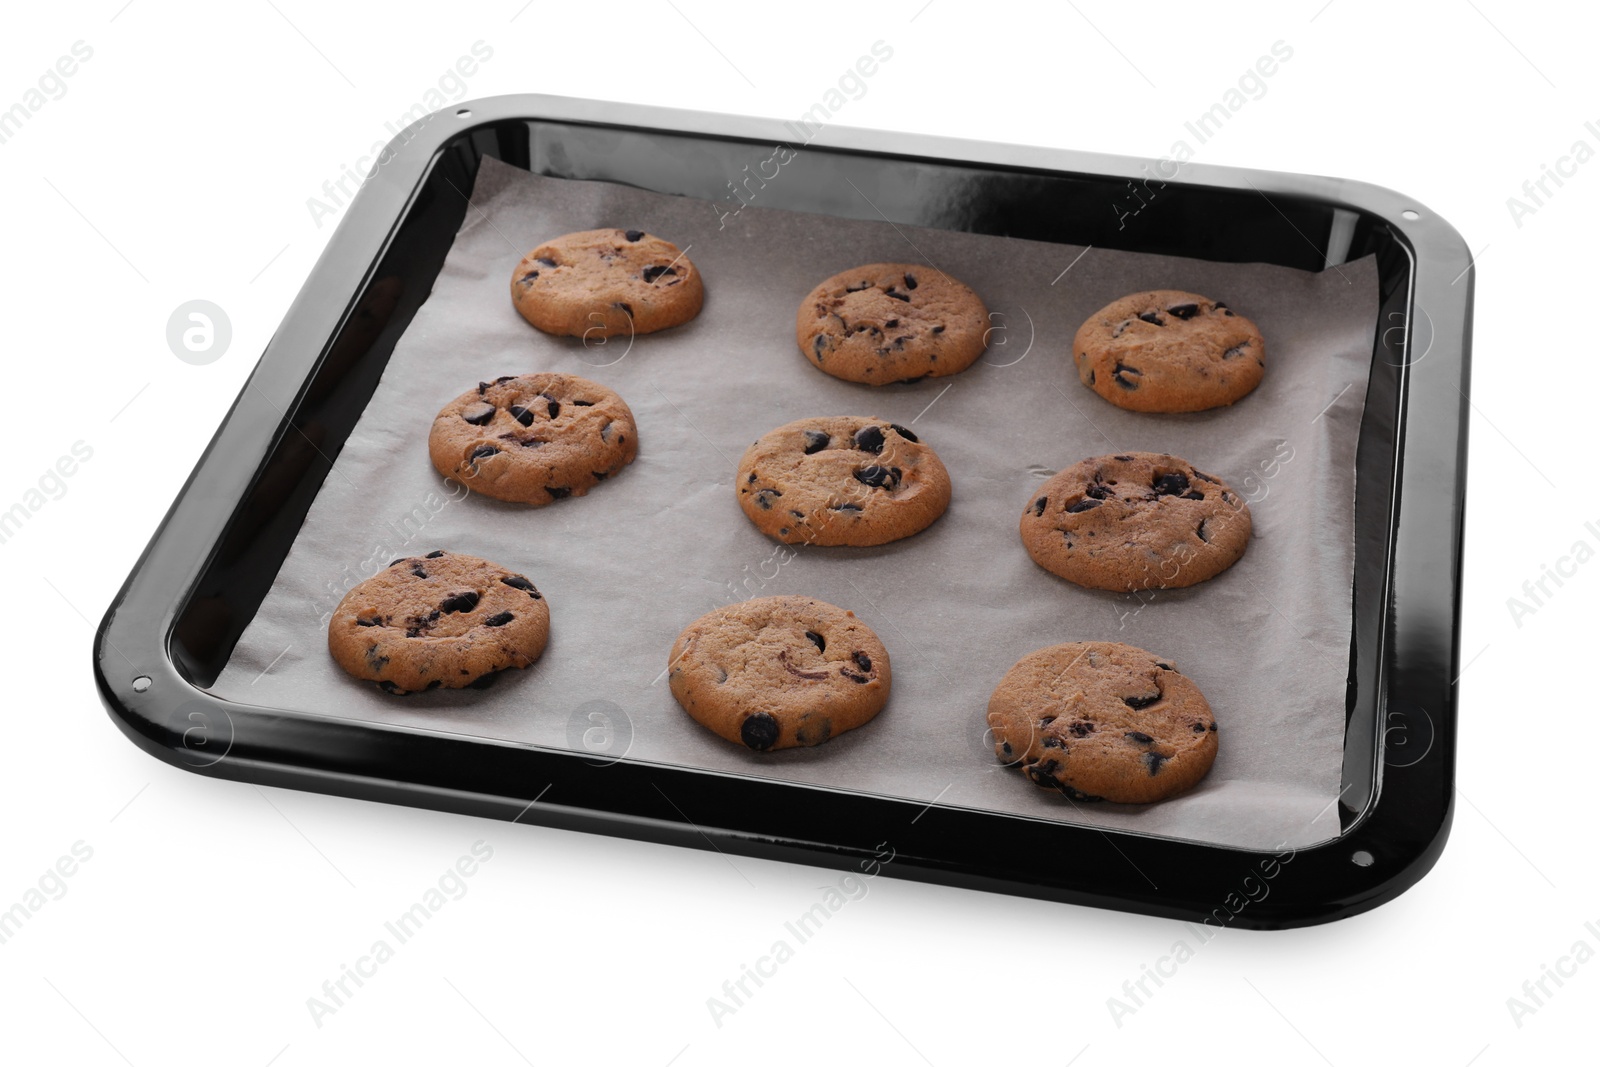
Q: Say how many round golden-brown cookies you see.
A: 9